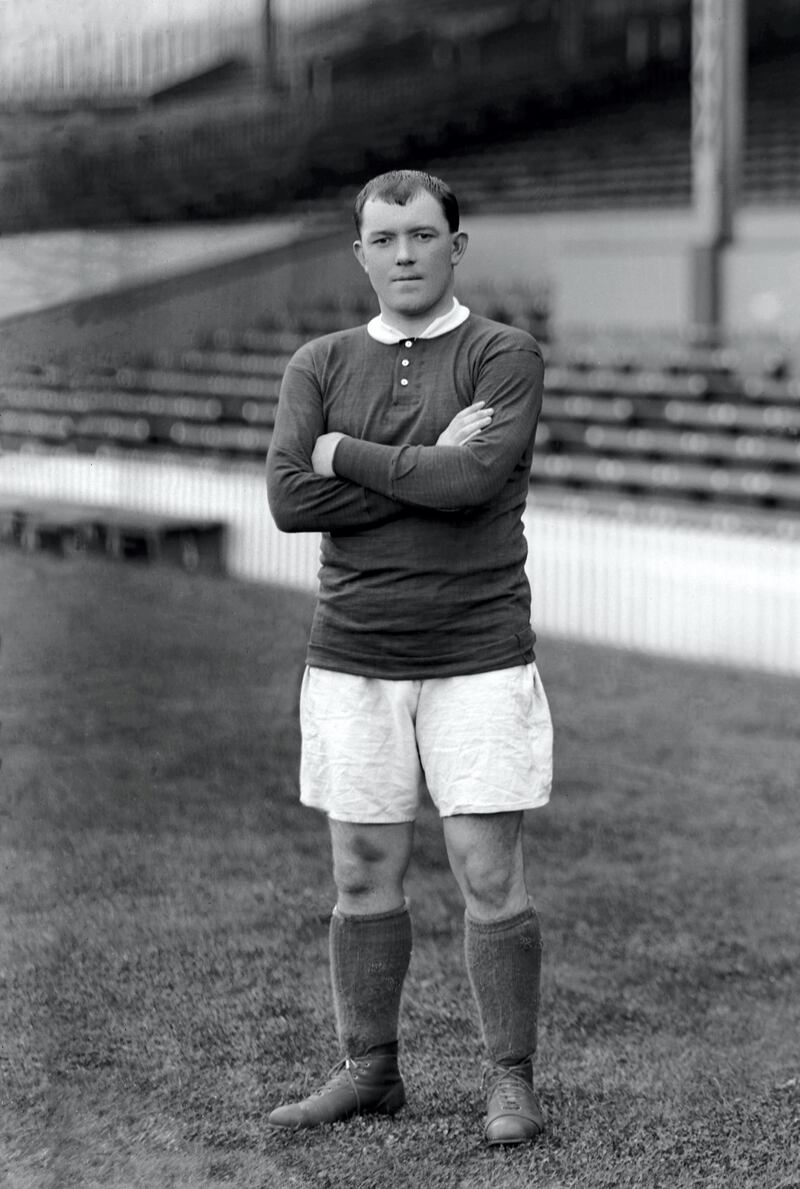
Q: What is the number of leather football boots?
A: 2